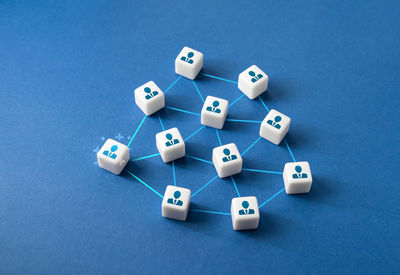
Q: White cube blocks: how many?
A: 11